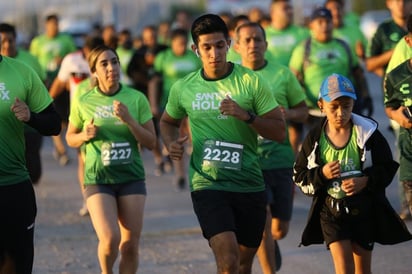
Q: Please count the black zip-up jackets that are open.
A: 1